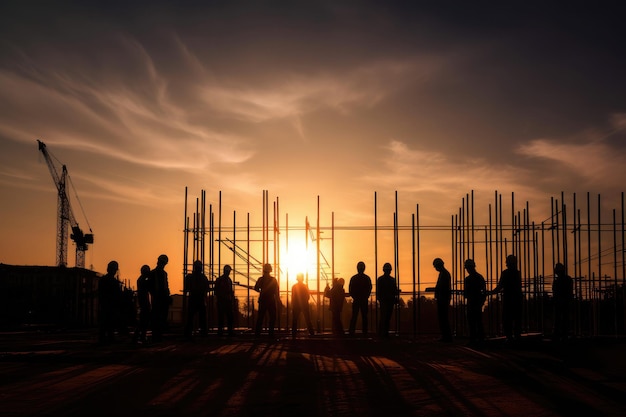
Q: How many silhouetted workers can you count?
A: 14